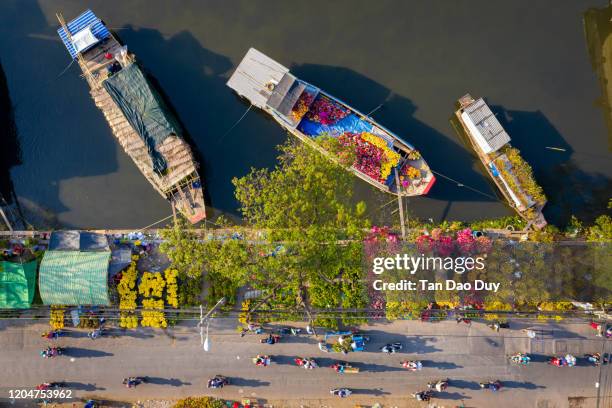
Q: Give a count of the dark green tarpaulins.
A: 1